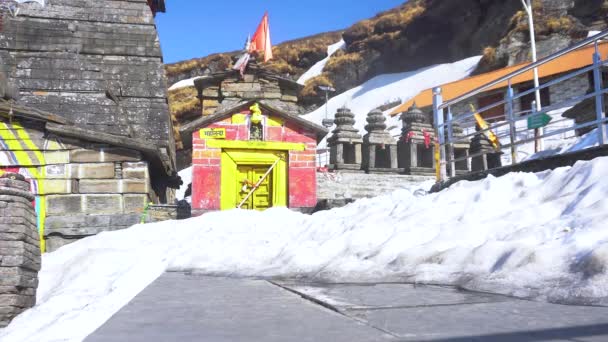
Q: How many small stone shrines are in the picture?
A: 5